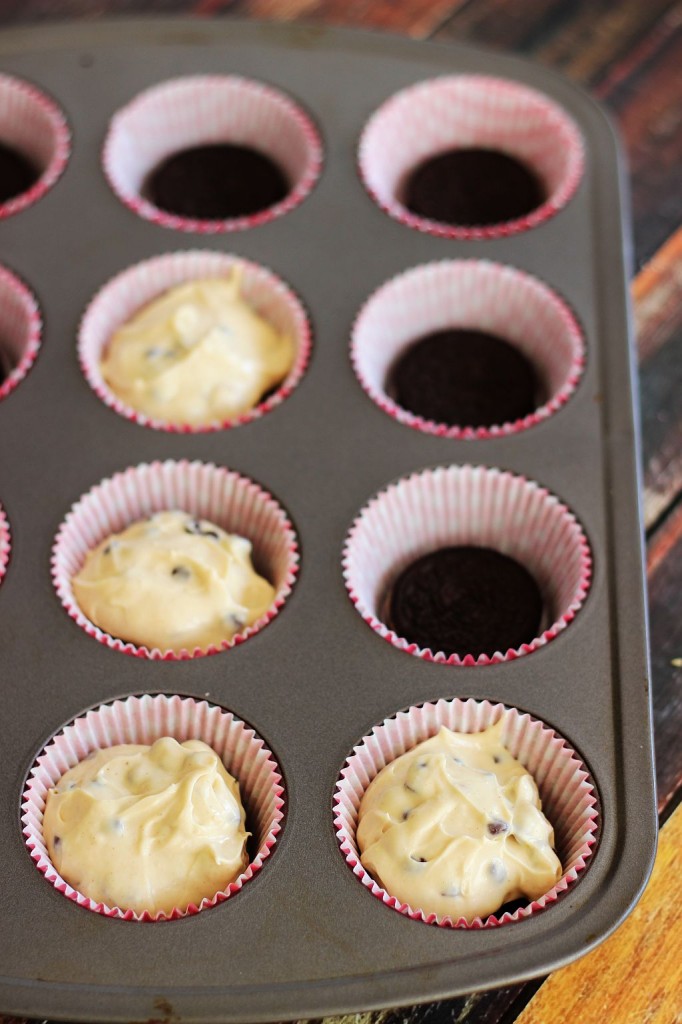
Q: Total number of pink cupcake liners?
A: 11